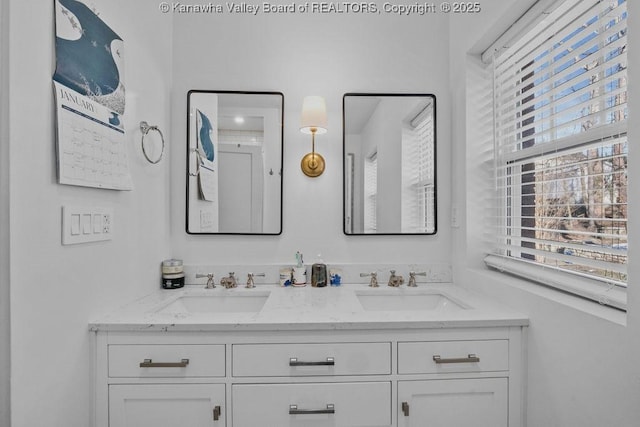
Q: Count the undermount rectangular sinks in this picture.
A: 2